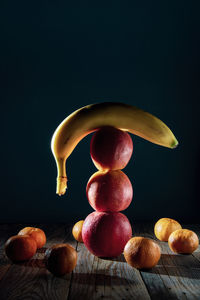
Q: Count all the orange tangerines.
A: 7